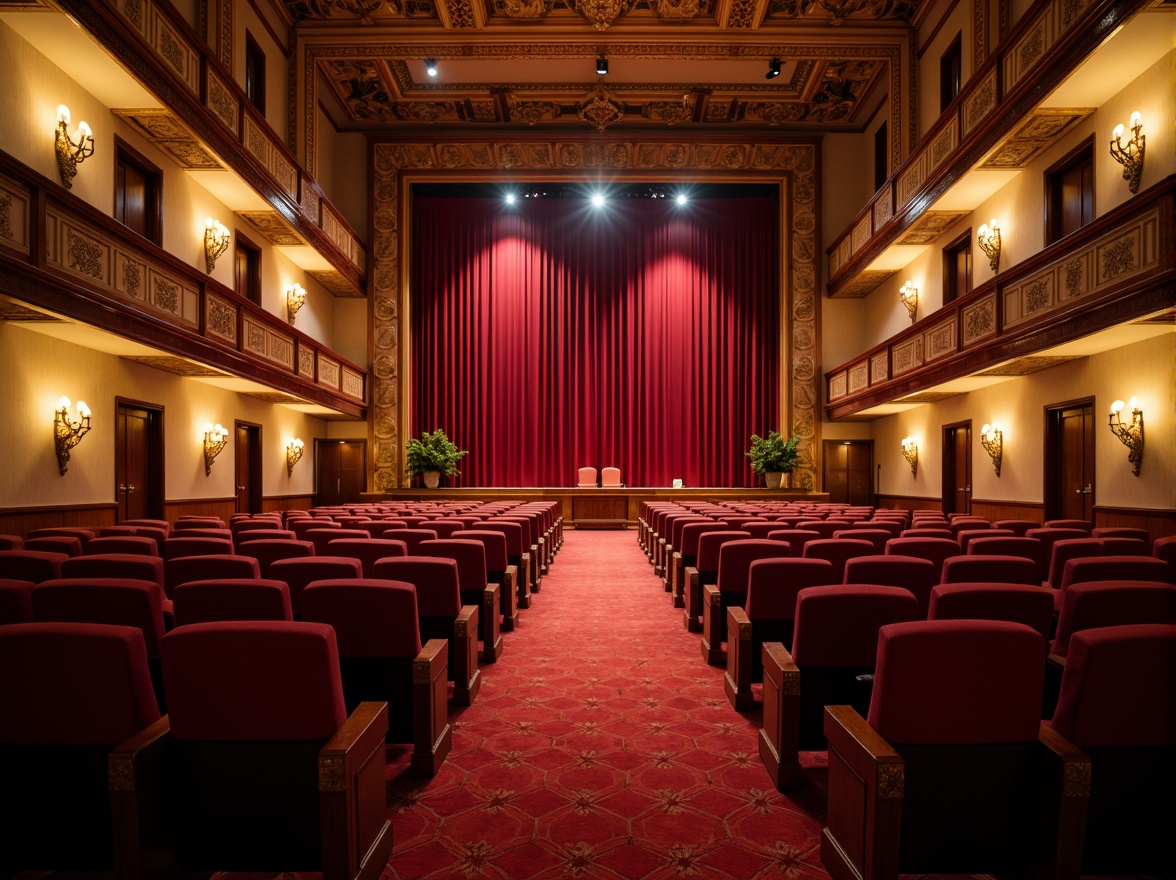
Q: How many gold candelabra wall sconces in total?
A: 12